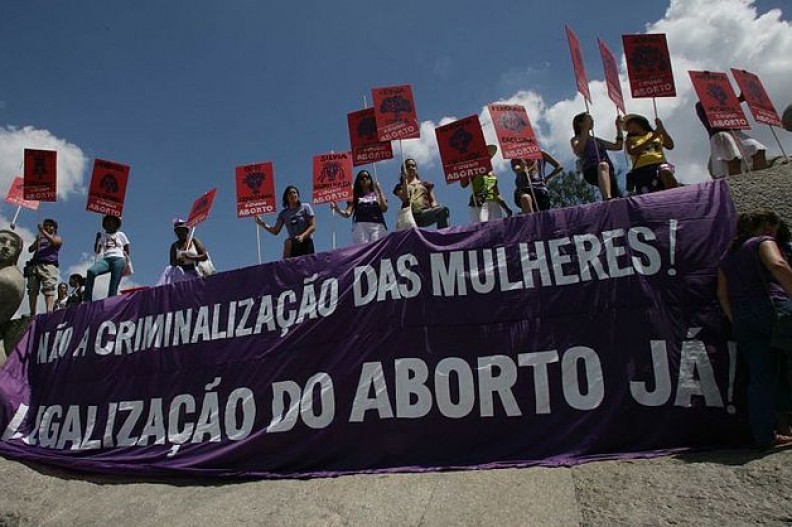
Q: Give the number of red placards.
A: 15